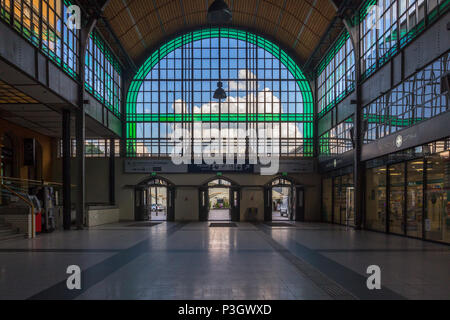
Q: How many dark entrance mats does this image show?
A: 3